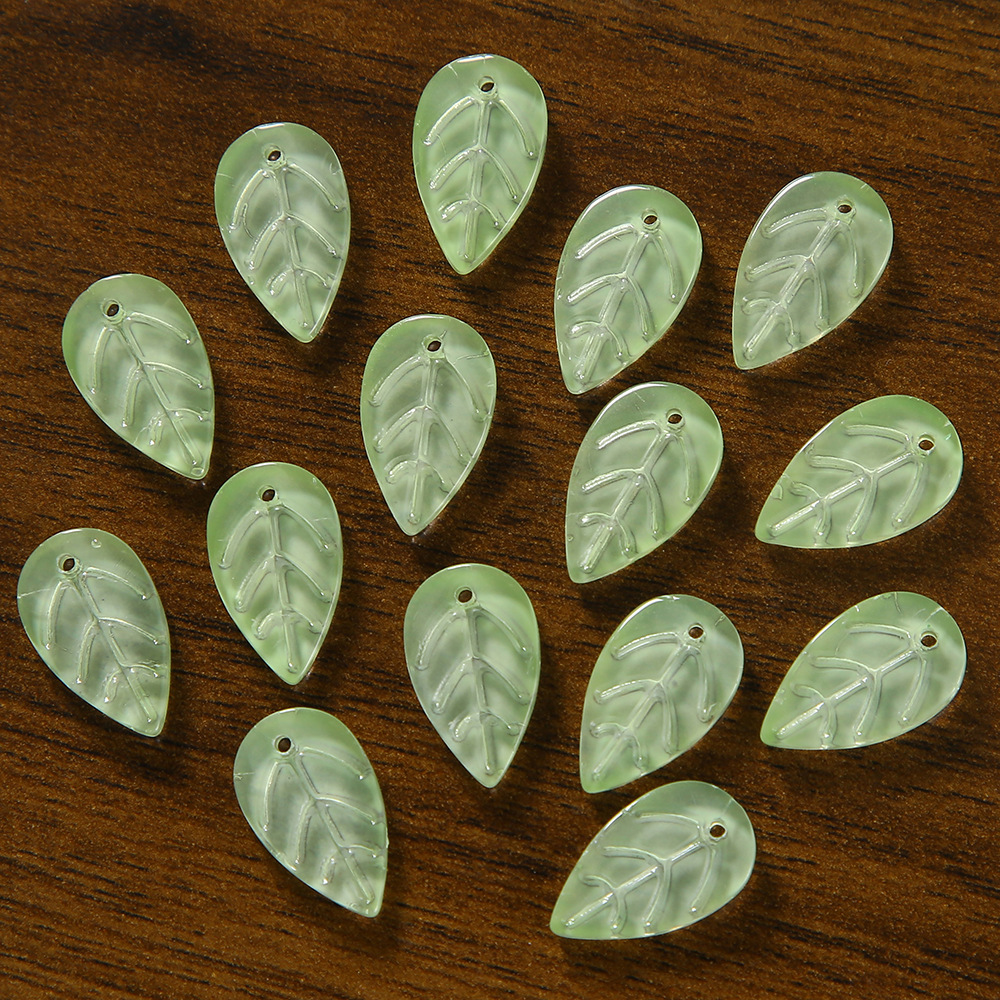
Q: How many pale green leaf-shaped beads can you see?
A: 15